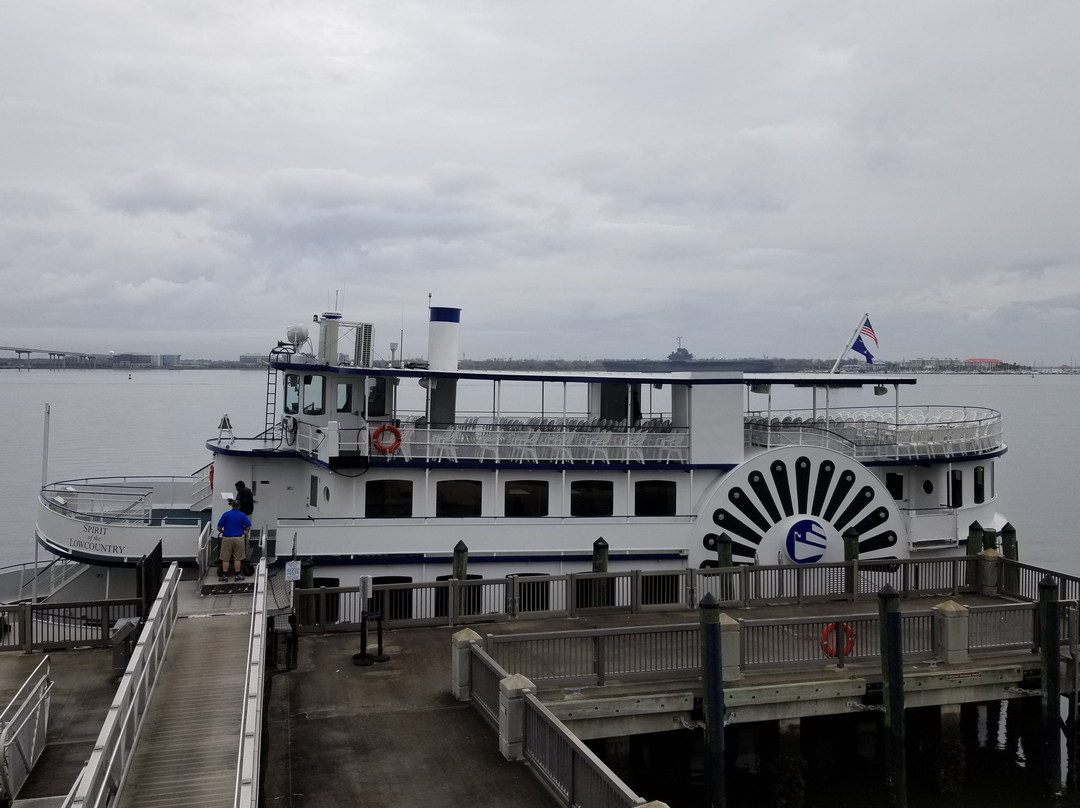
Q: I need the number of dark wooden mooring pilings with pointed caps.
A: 9